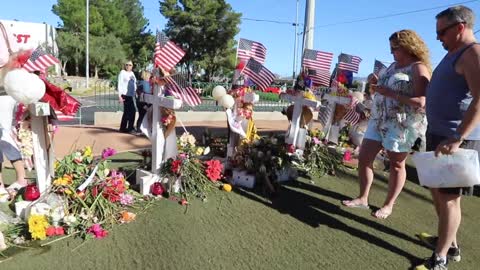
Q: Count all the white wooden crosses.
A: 5